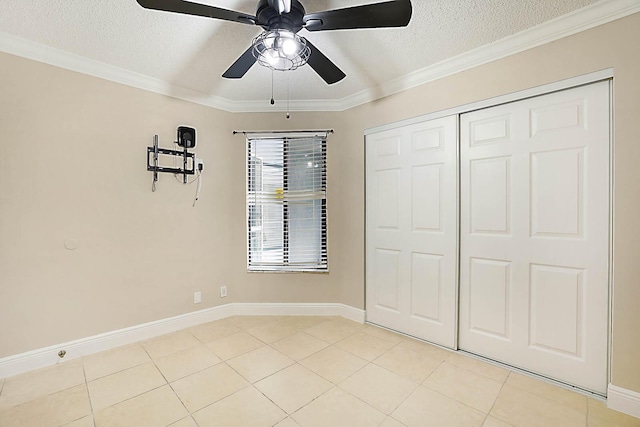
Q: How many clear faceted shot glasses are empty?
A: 0